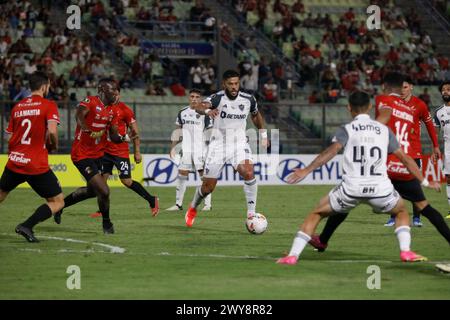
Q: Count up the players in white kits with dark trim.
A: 4